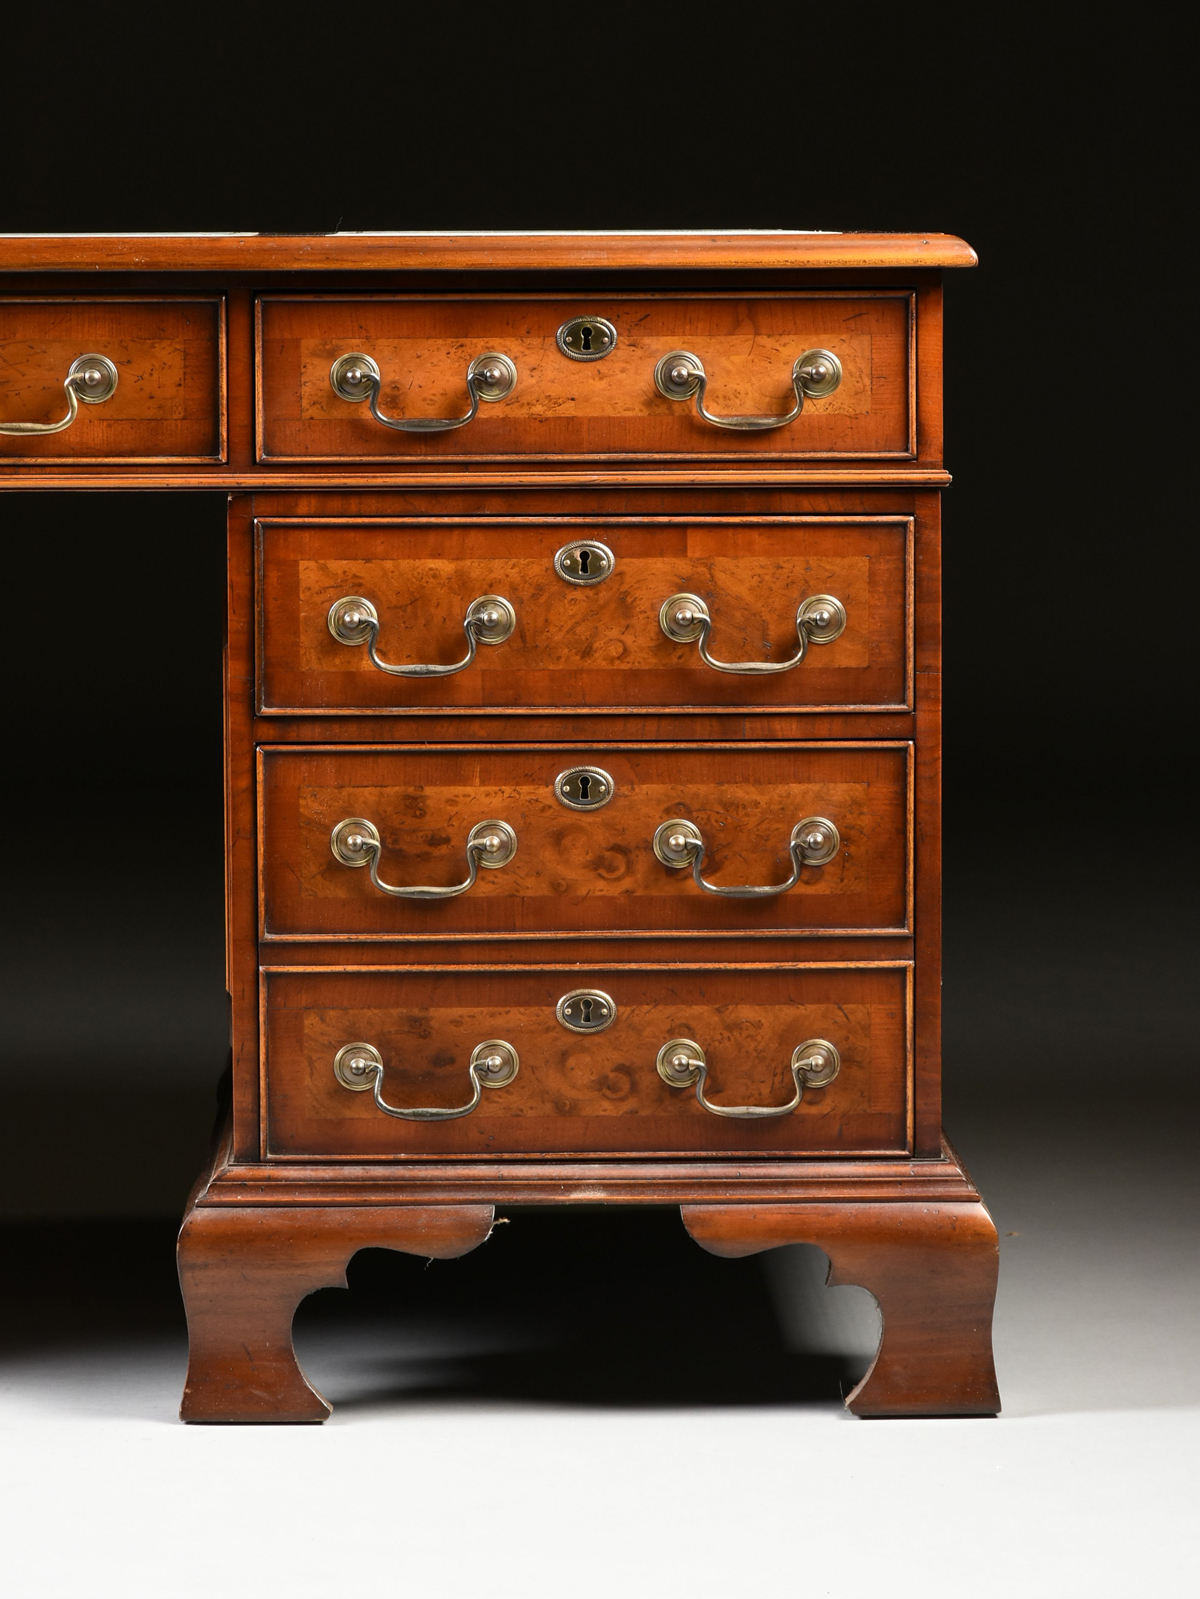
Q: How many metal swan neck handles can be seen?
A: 9